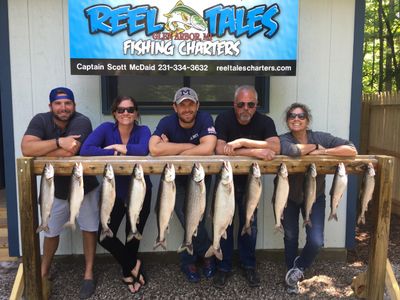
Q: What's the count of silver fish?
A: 12